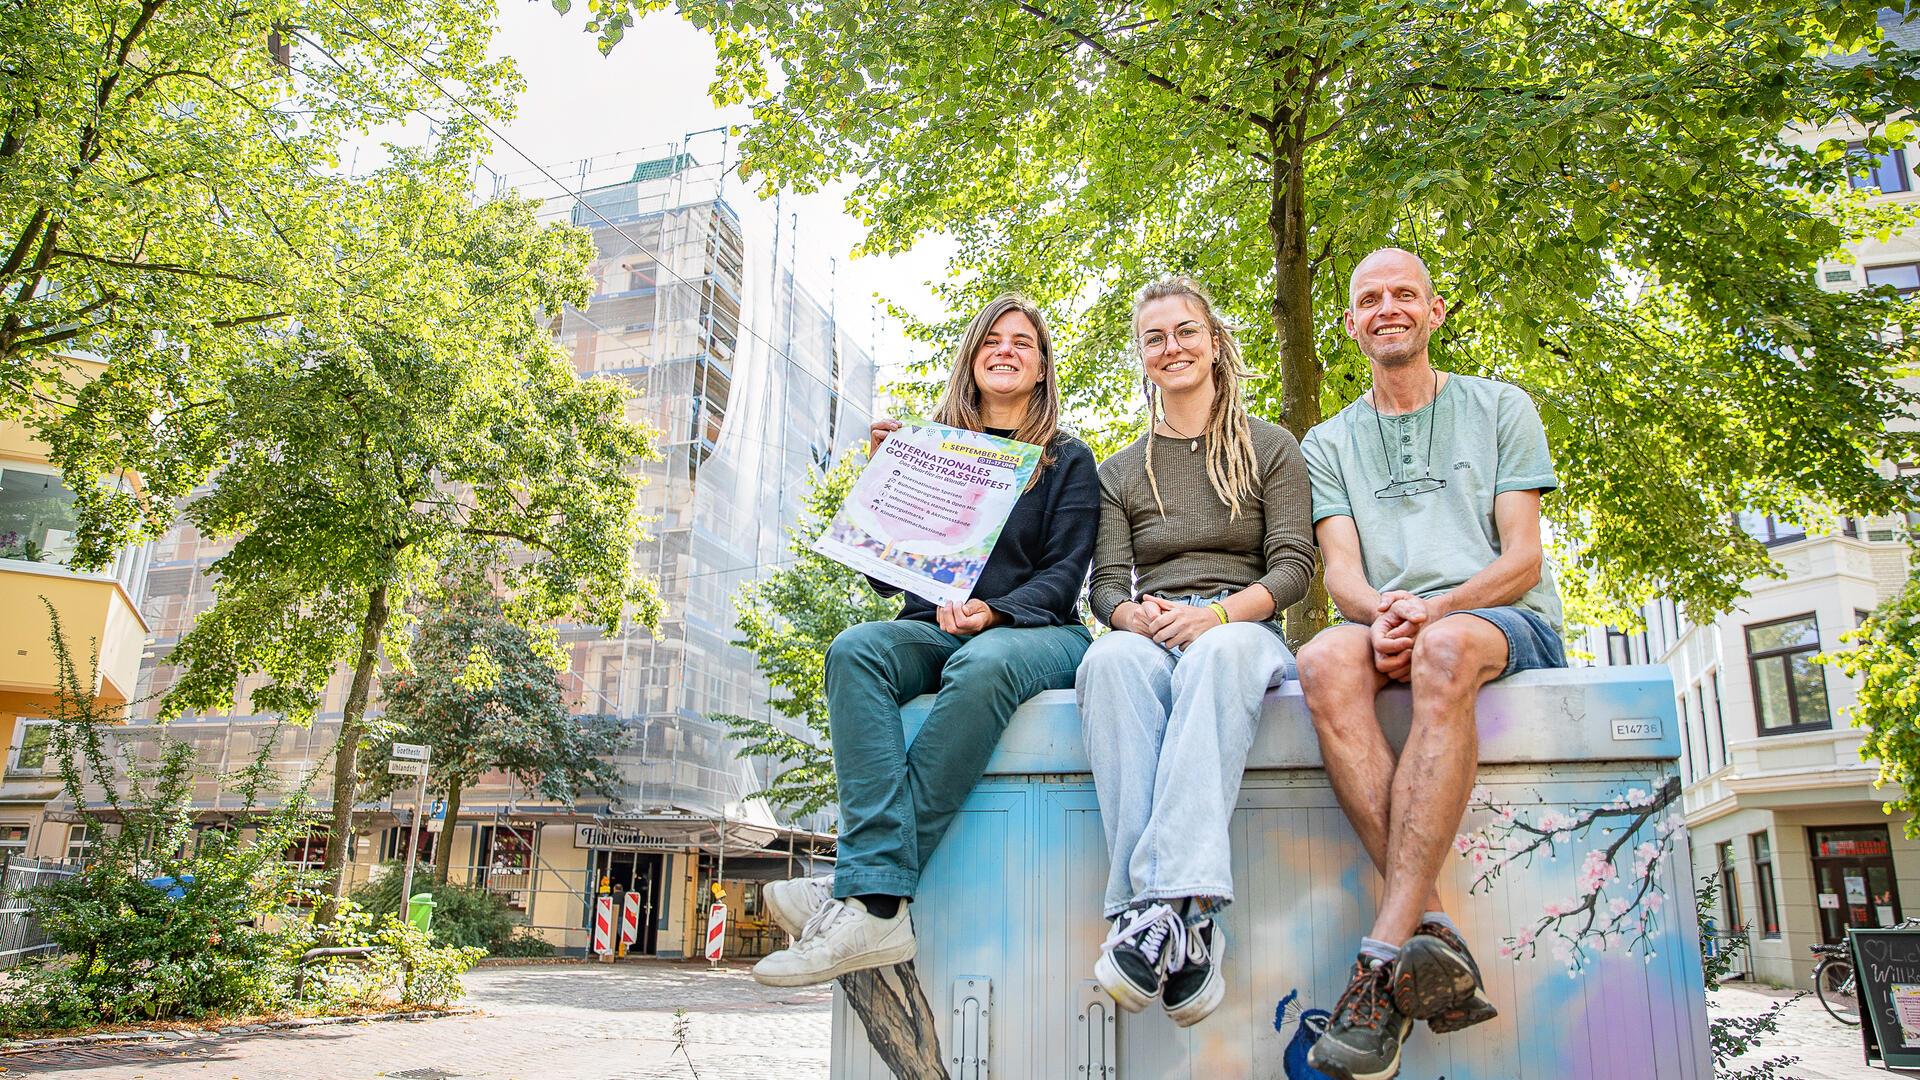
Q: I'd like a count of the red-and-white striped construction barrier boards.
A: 3